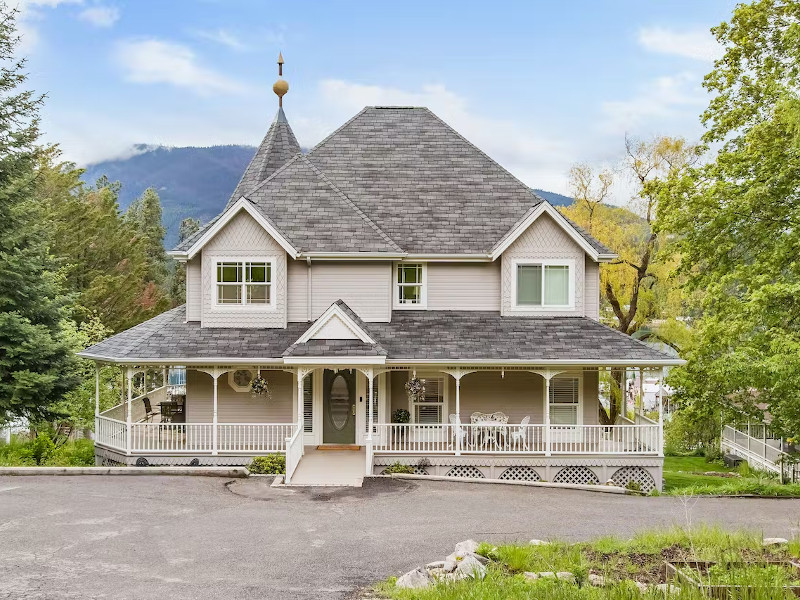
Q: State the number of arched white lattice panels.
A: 5